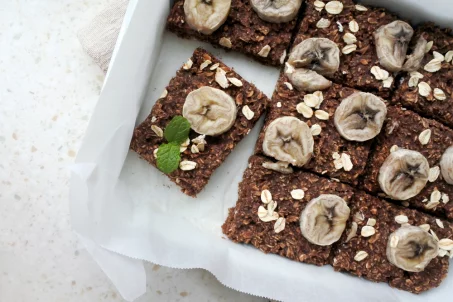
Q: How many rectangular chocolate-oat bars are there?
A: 8